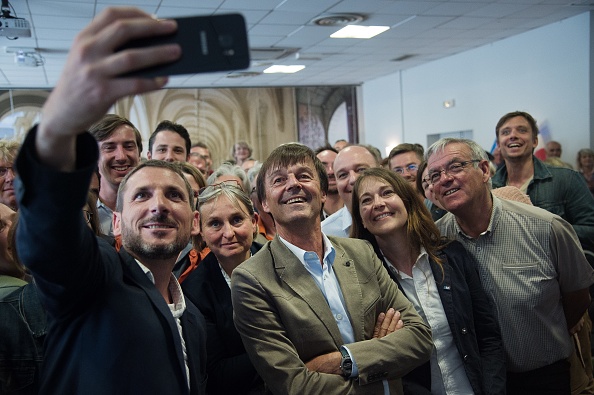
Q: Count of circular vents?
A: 2